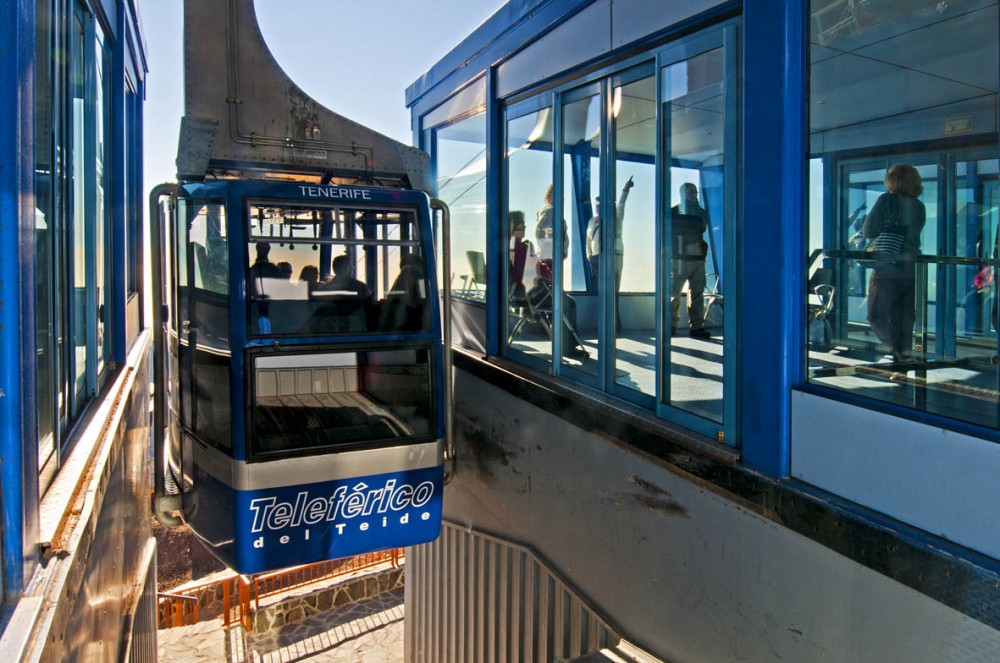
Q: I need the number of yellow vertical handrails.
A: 0